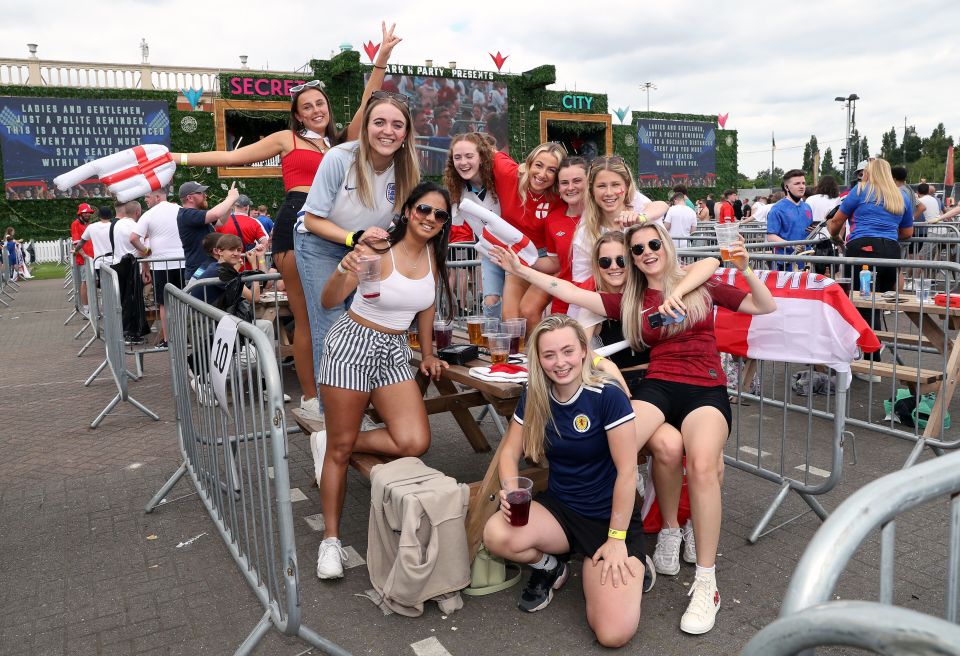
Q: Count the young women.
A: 10